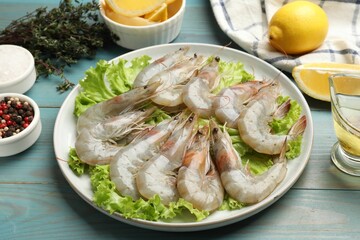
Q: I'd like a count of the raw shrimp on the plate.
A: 11